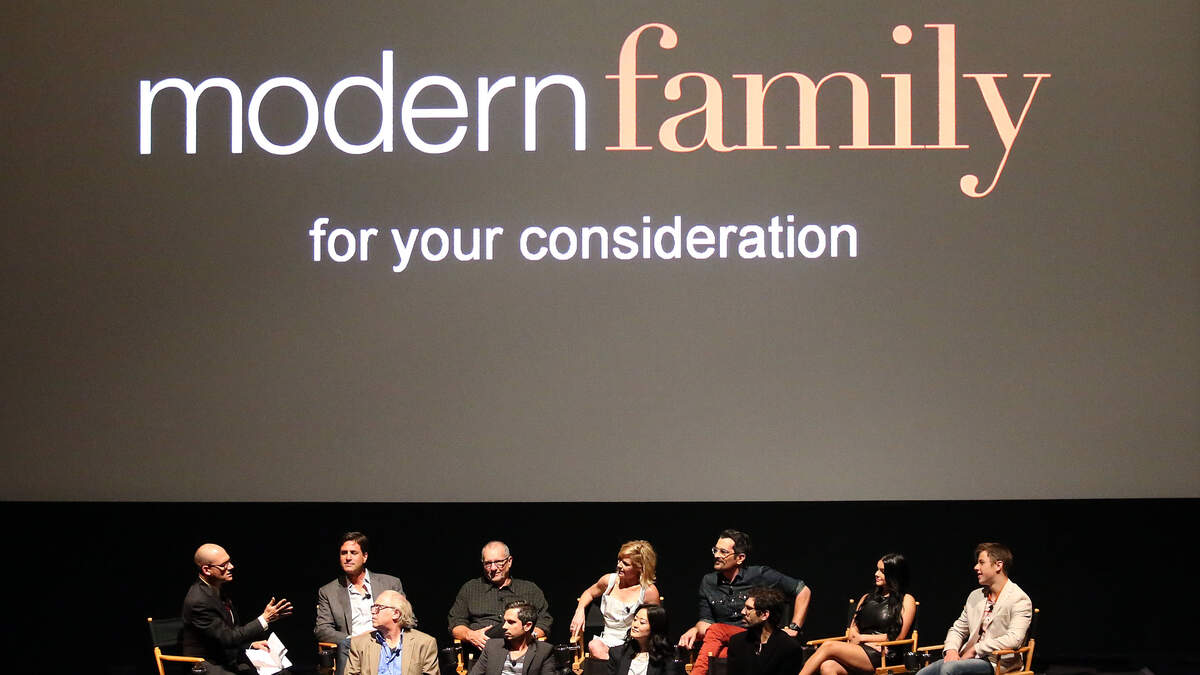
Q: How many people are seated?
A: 11